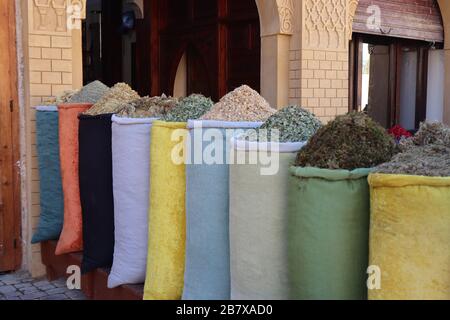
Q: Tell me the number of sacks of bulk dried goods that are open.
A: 9